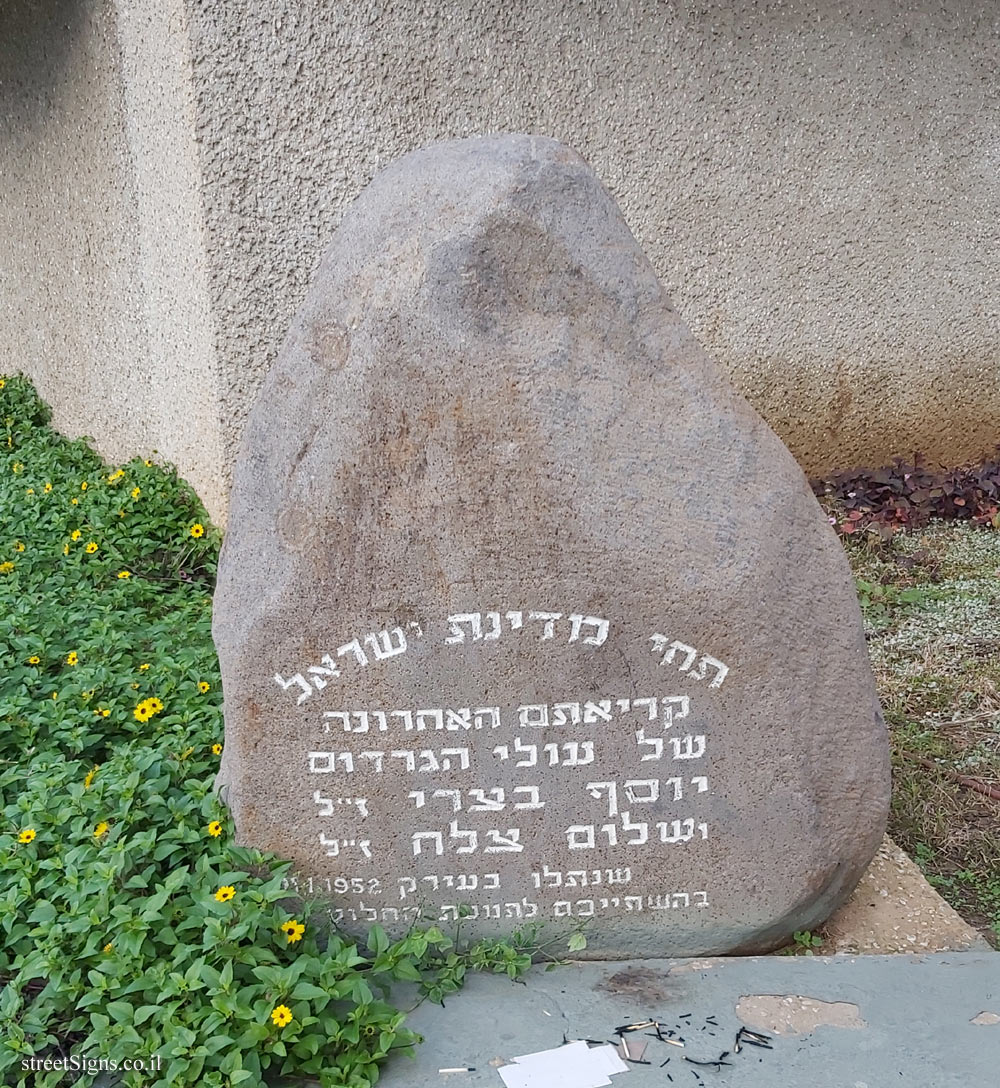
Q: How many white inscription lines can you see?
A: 7